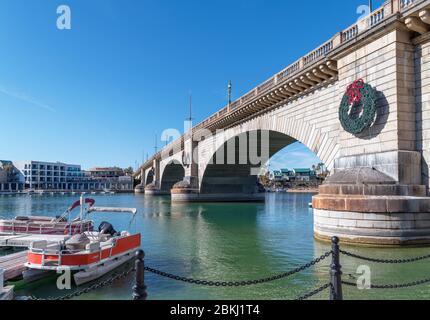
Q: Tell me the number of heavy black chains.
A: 5